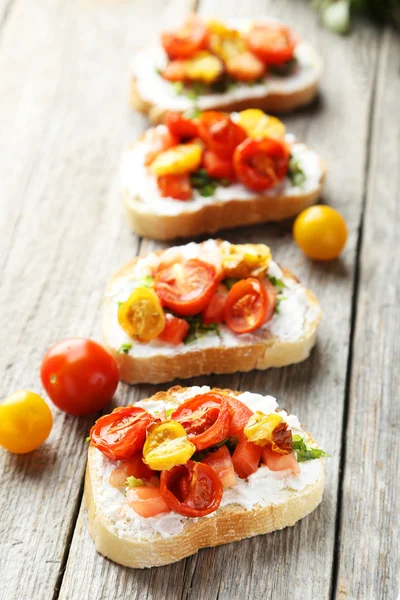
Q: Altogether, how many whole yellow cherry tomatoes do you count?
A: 2